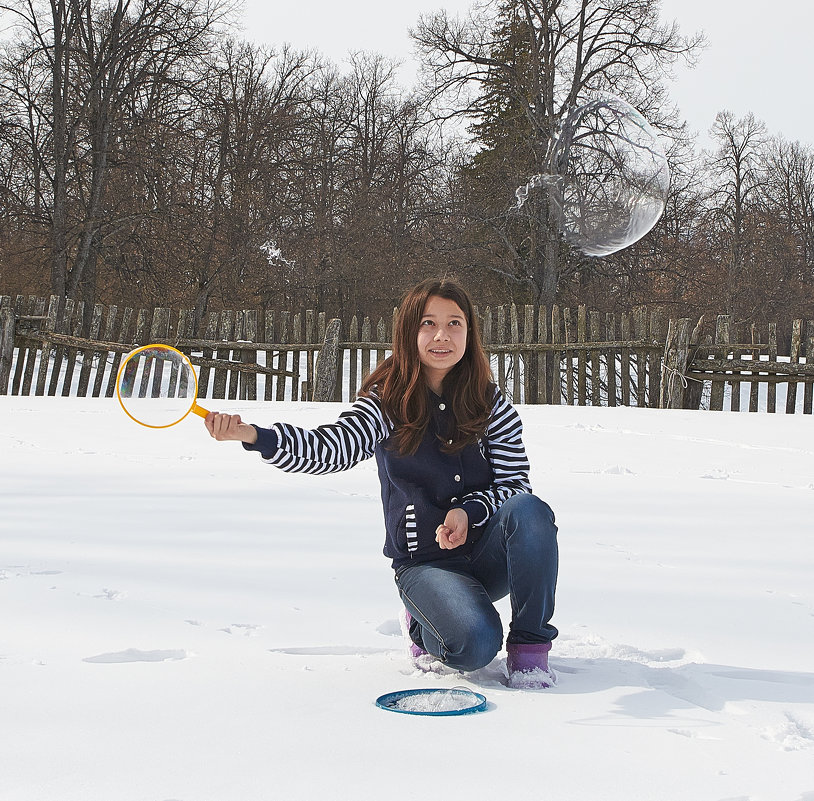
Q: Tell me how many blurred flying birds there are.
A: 0